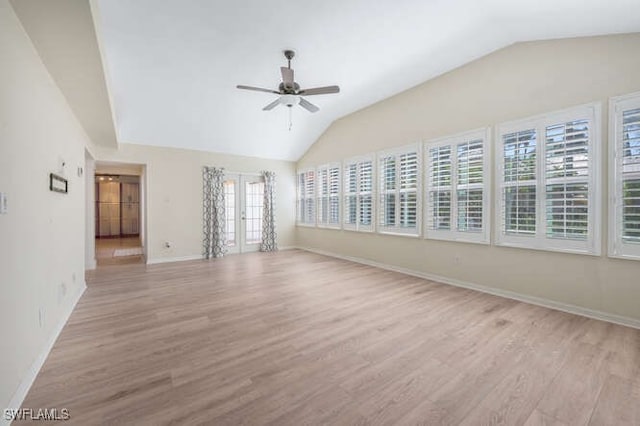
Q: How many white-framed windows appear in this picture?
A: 7